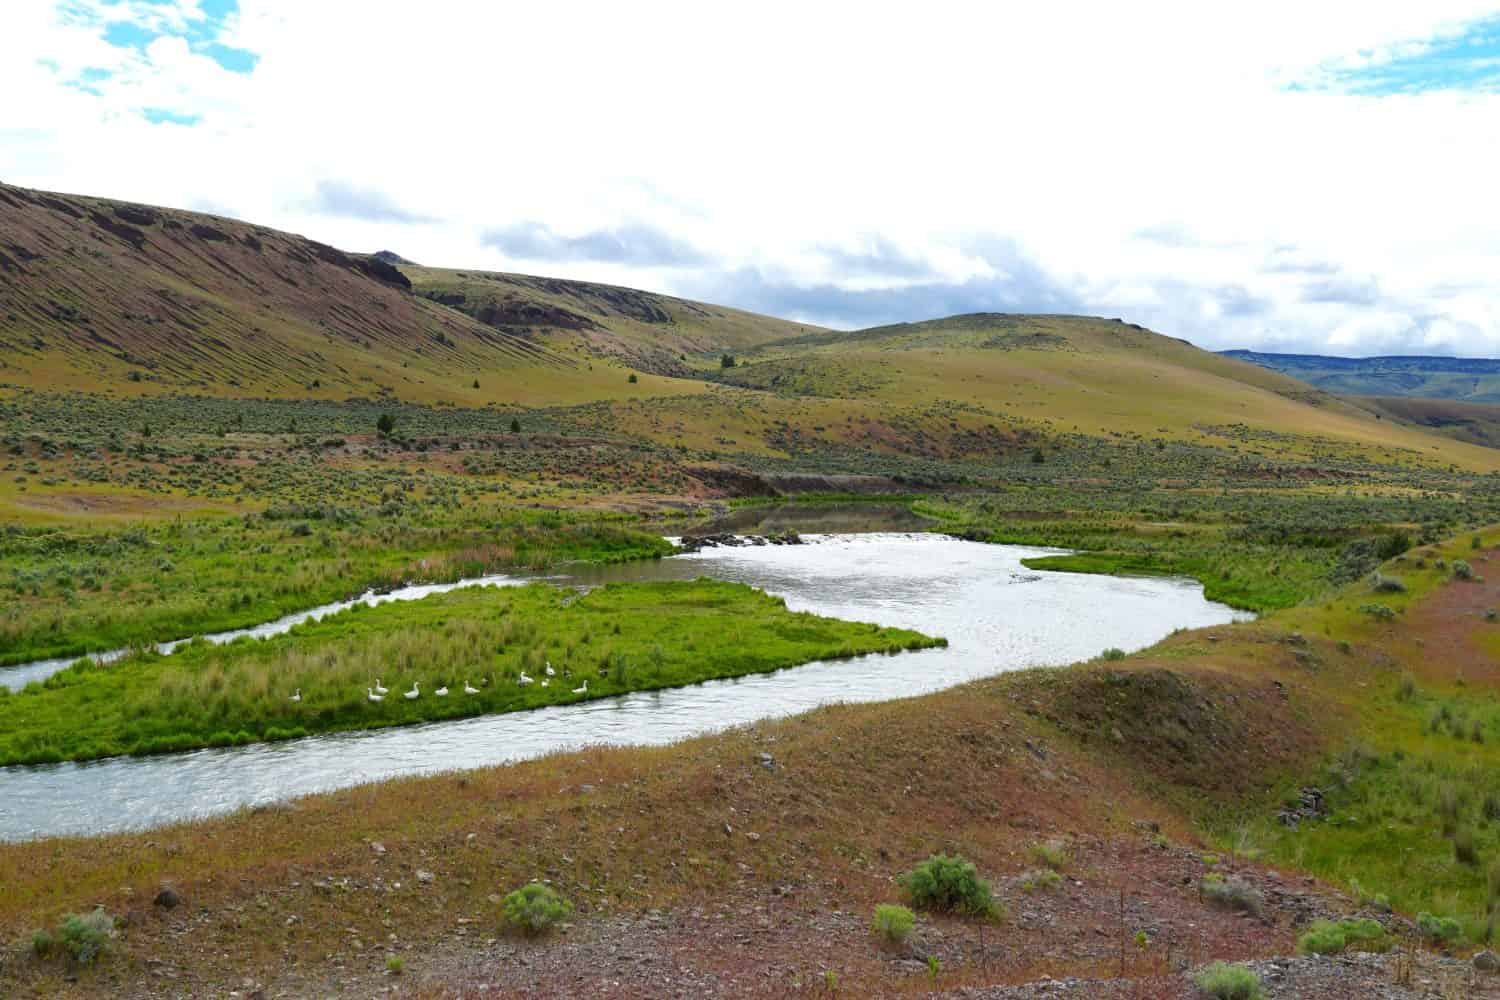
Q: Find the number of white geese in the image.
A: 10